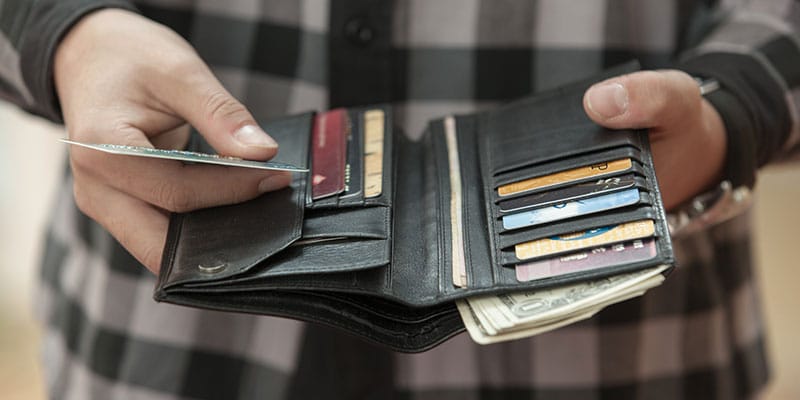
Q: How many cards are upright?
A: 3